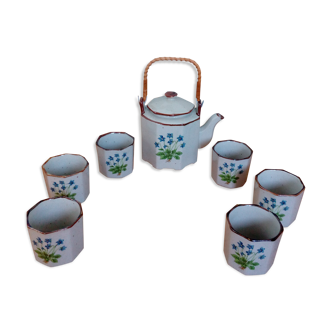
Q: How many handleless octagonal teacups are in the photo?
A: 6